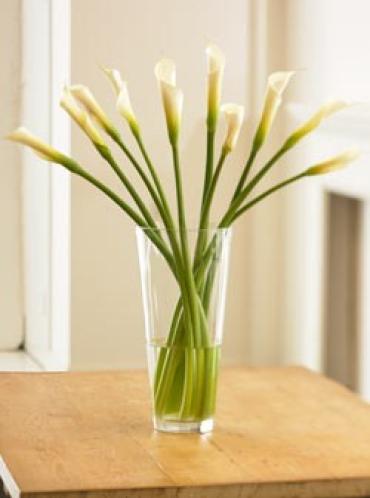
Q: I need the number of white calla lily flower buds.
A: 10